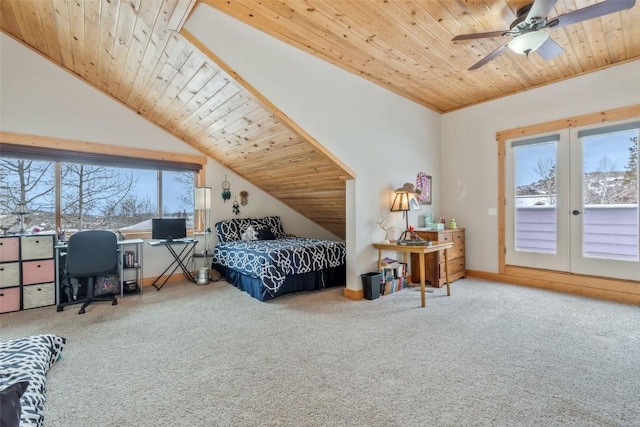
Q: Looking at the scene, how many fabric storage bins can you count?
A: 6